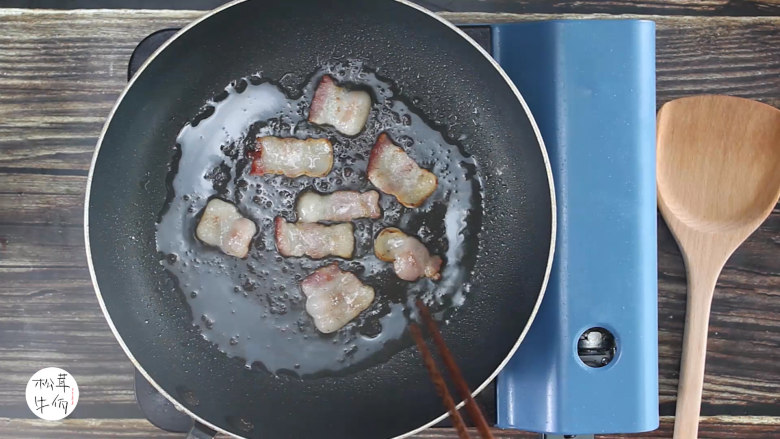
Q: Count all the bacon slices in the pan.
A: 8